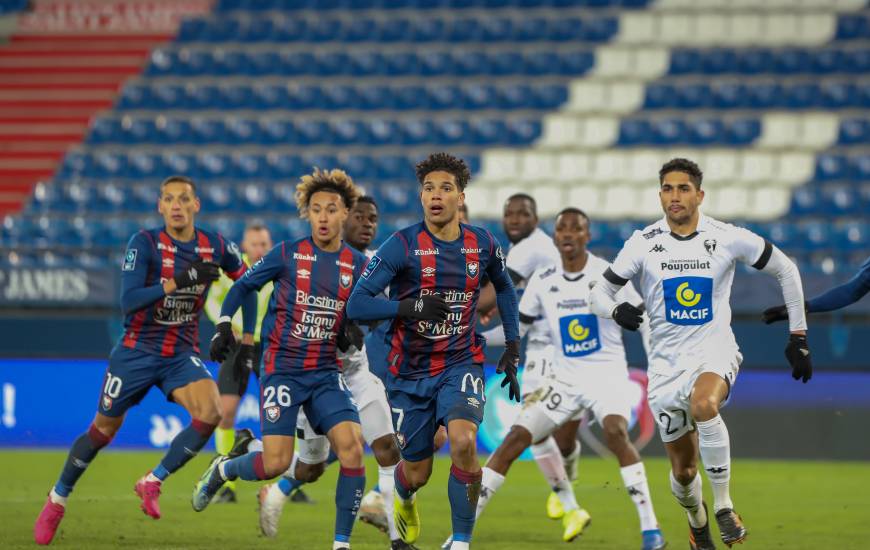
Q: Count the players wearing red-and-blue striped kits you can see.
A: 3